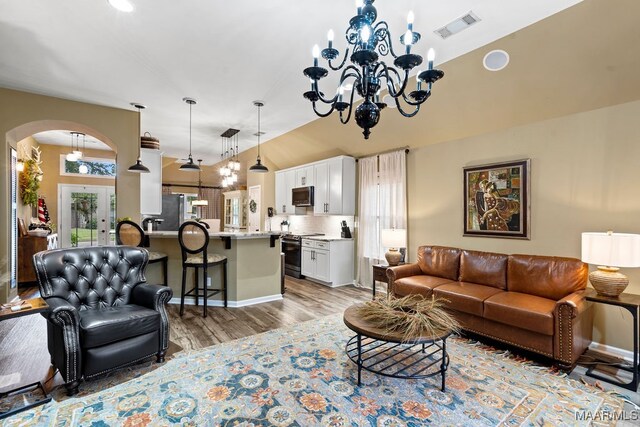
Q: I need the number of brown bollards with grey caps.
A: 0